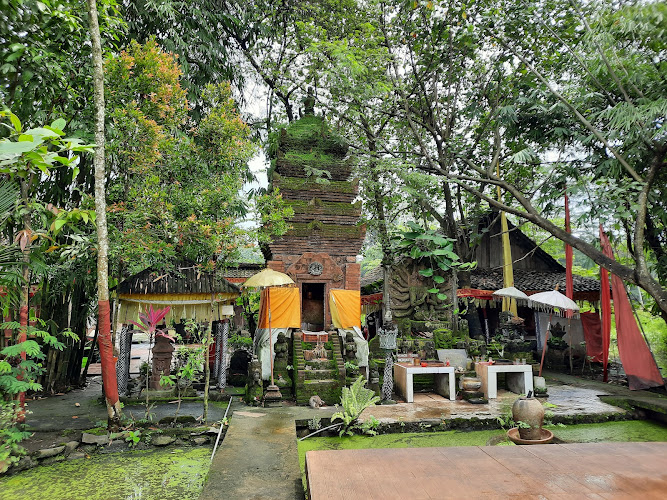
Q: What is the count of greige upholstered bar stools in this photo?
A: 0